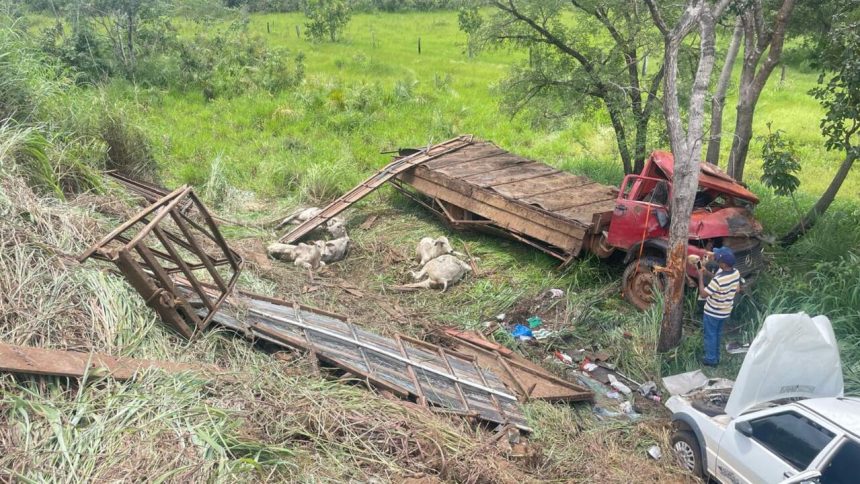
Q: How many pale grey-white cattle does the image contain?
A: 5